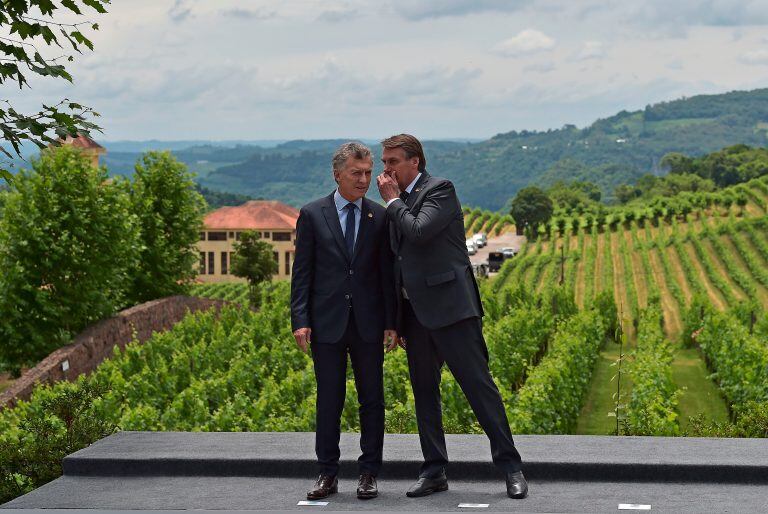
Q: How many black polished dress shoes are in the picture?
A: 2